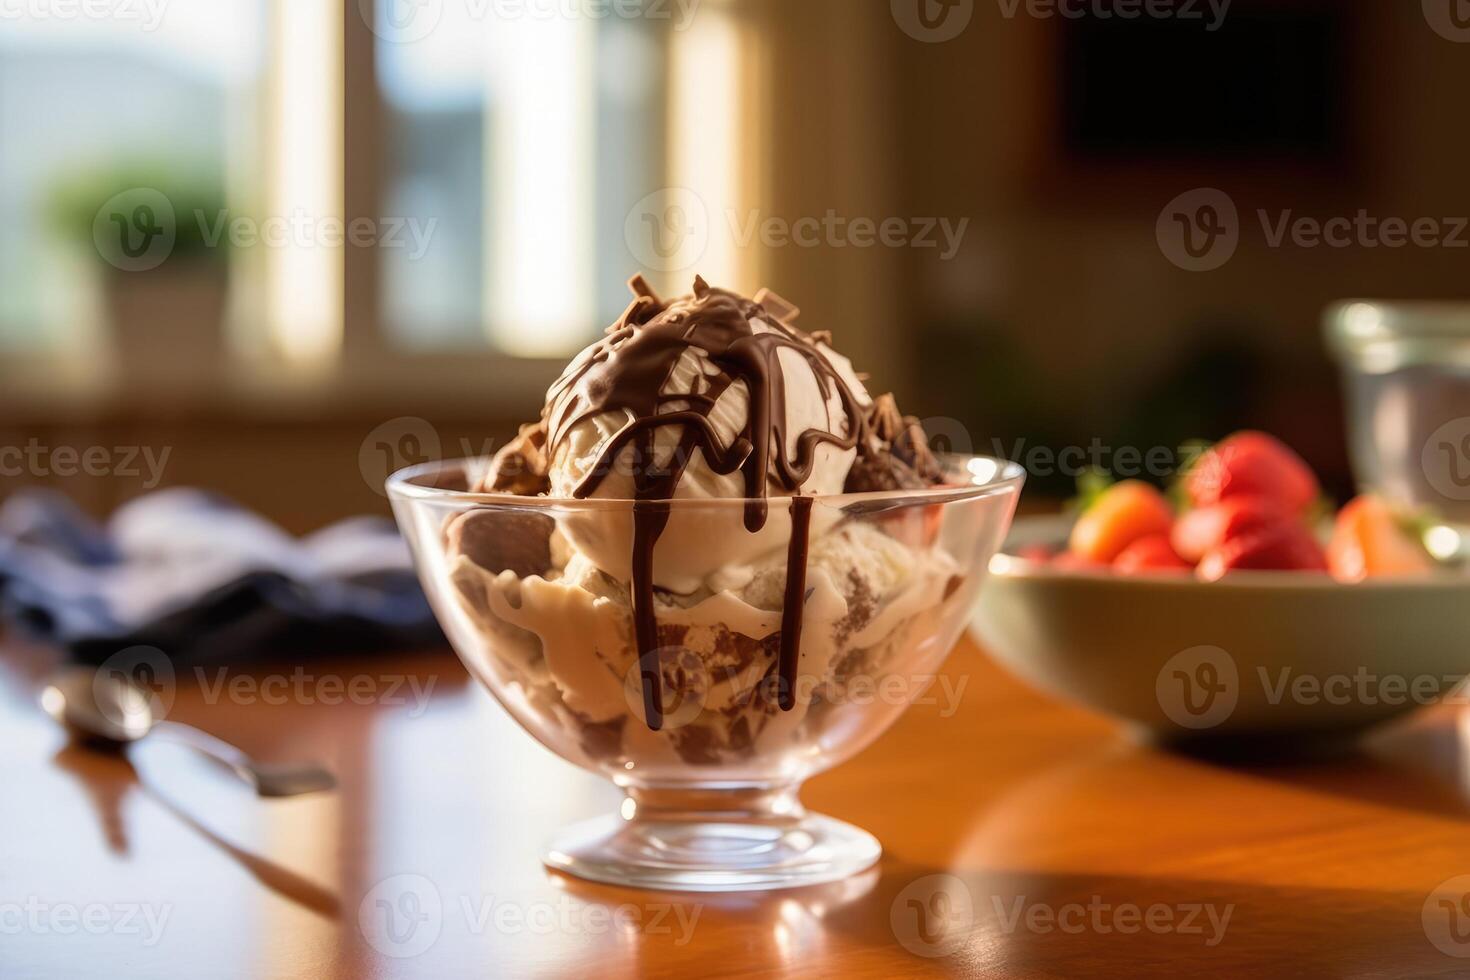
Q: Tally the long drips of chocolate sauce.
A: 2